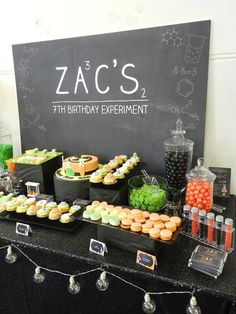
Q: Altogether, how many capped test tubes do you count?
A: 6